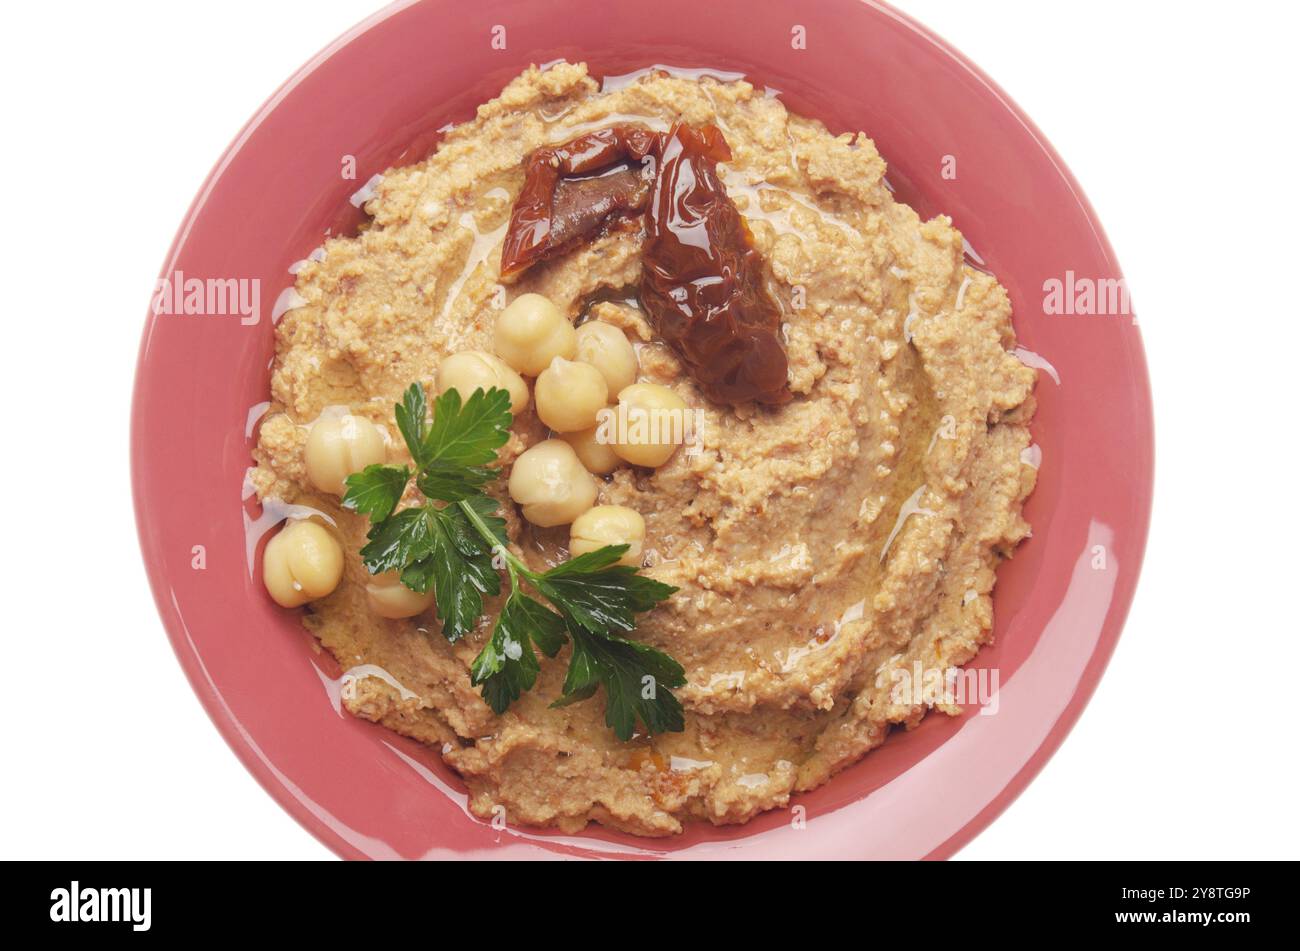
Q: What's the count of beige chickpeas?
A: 11